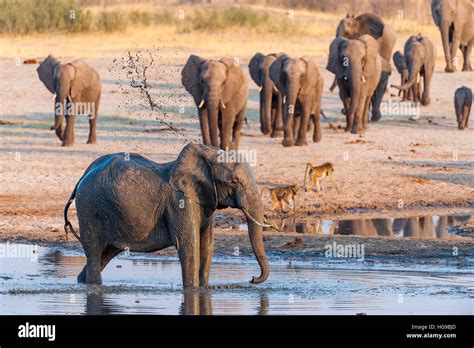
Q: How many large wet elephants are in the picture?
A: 1